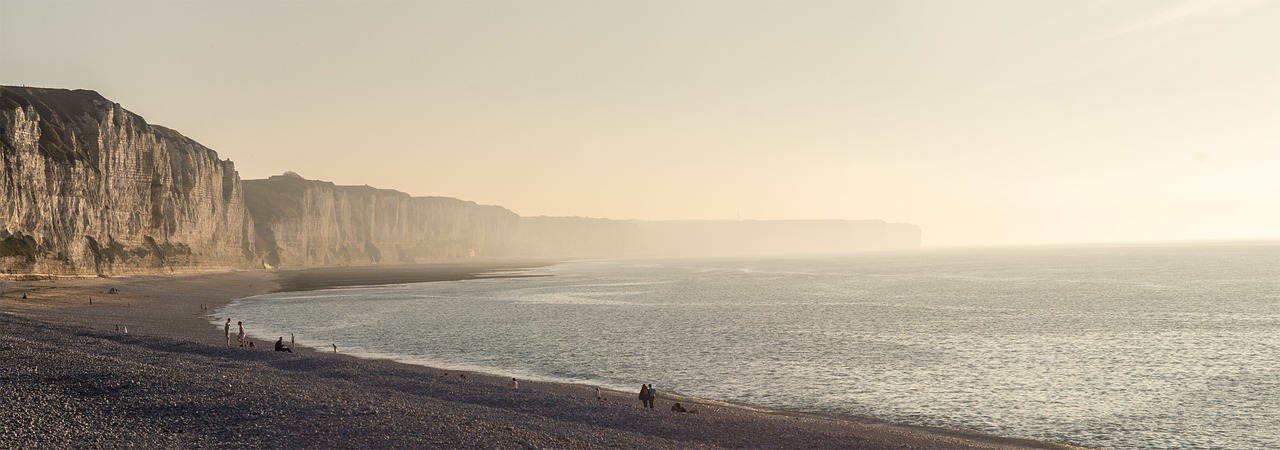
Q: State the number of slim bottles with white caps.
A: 0